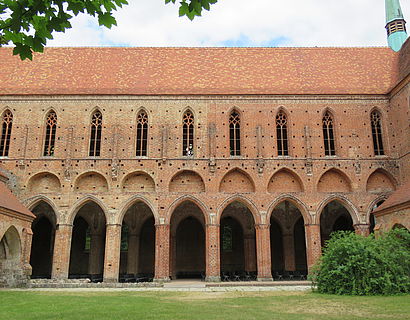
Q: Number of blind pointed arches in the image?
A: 4